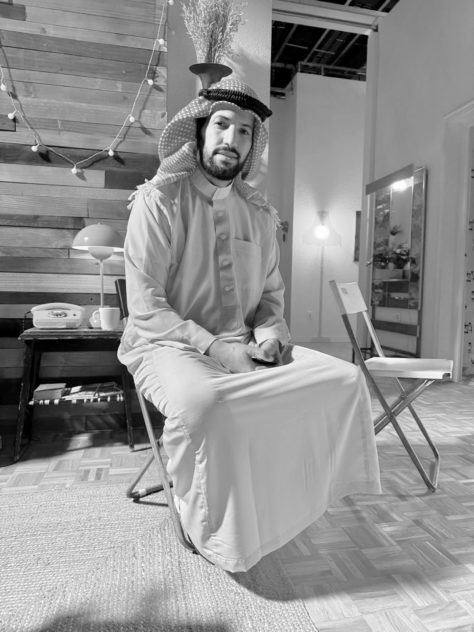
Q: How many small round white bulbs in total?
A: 9